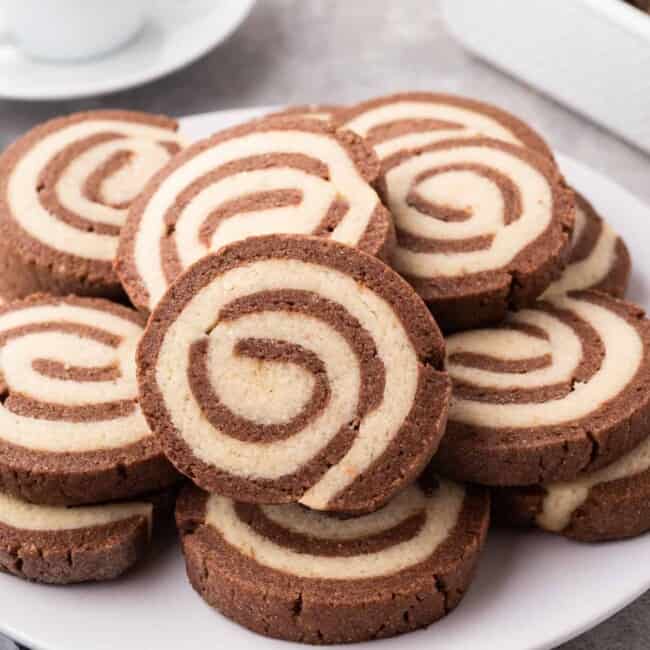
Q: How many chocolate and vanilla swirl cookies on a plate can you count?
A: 12